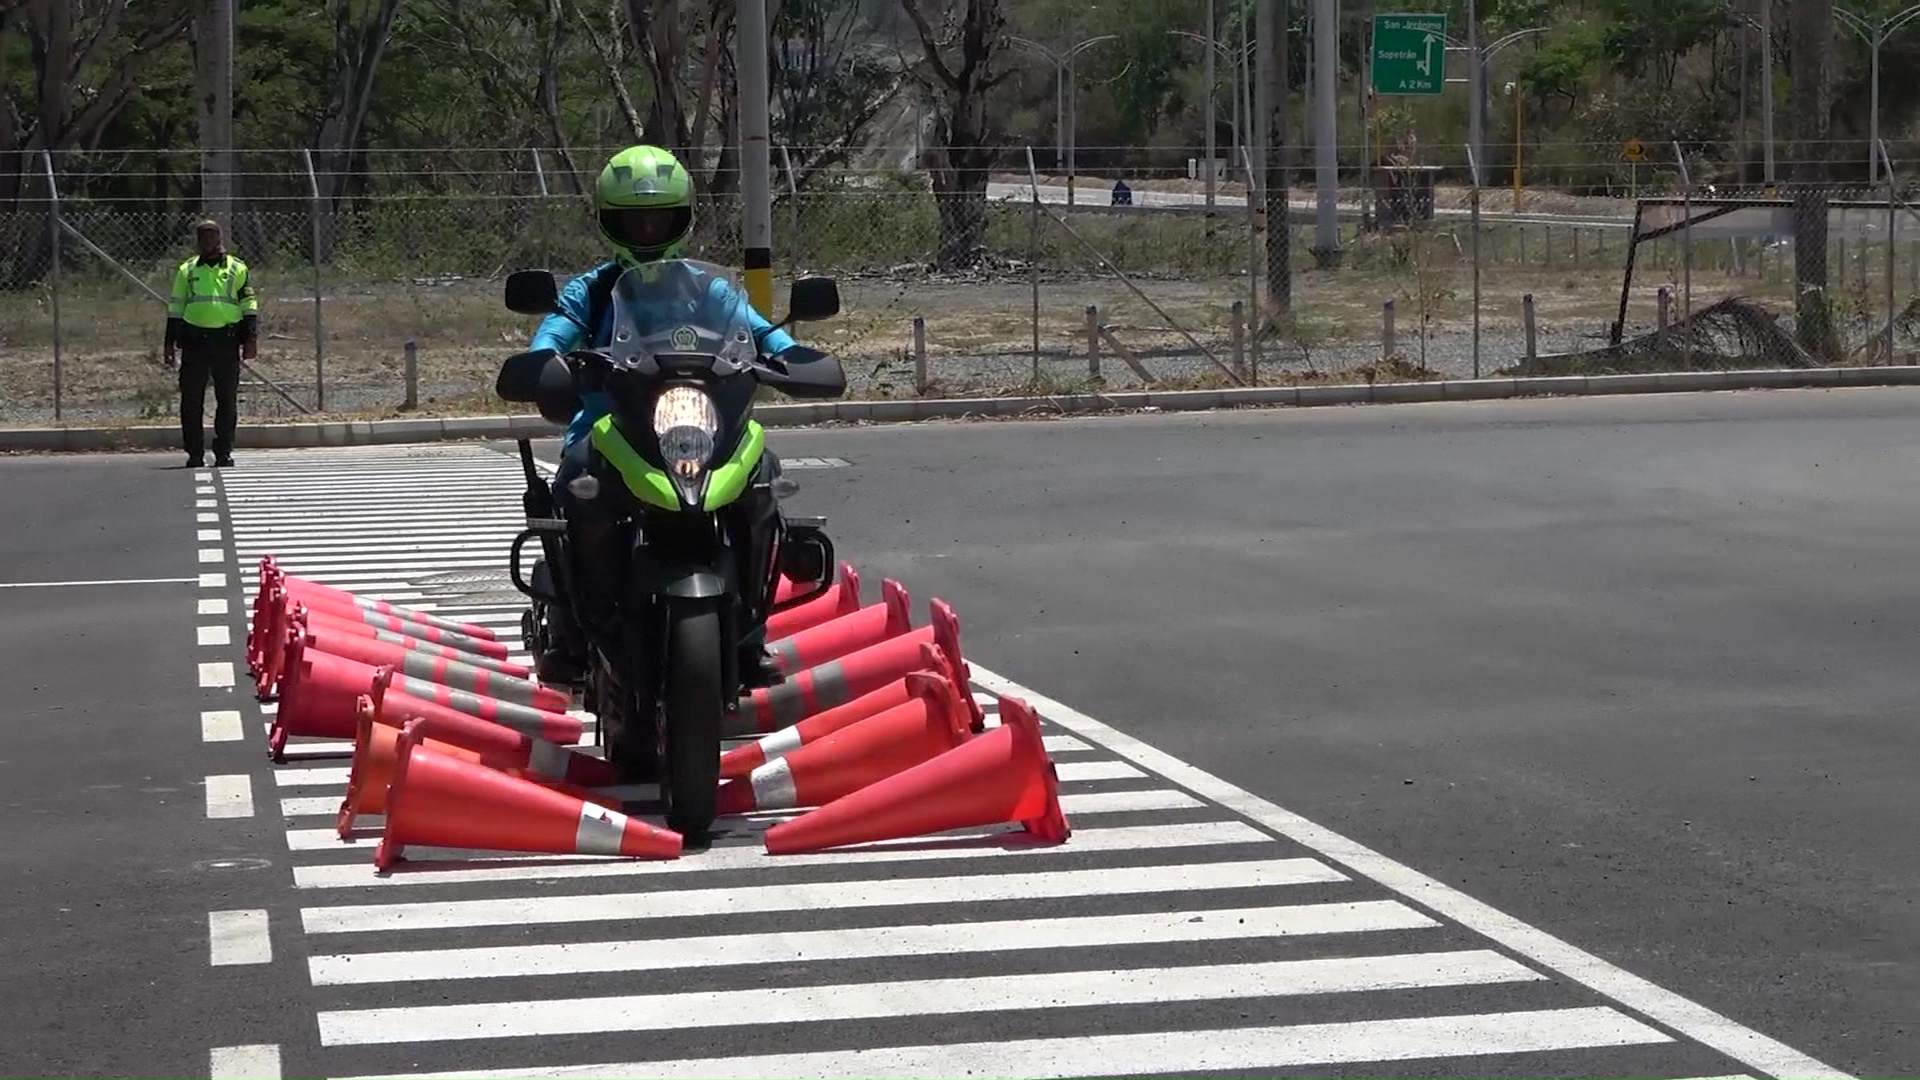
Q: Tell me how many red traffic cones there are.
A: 15